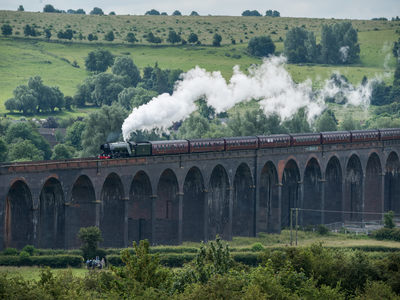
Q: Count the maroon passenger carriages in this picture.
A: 8